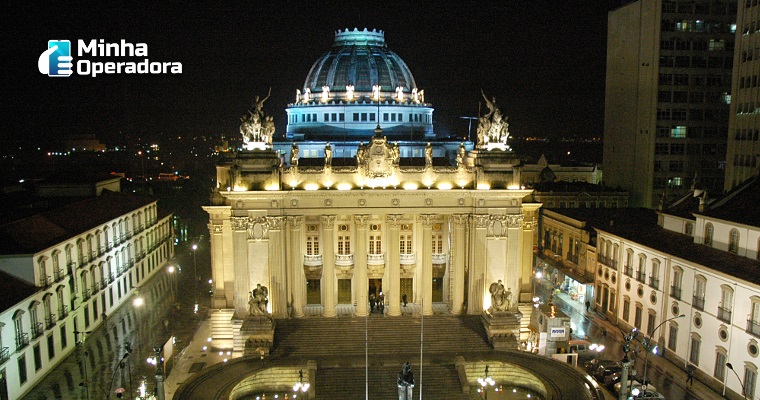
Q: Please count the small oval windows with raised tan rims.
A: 10